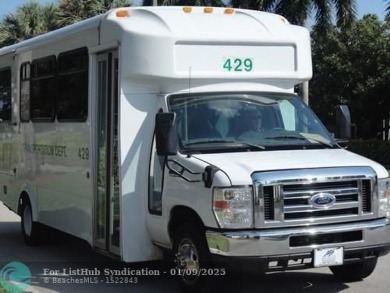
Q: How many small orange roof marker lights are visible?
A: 5